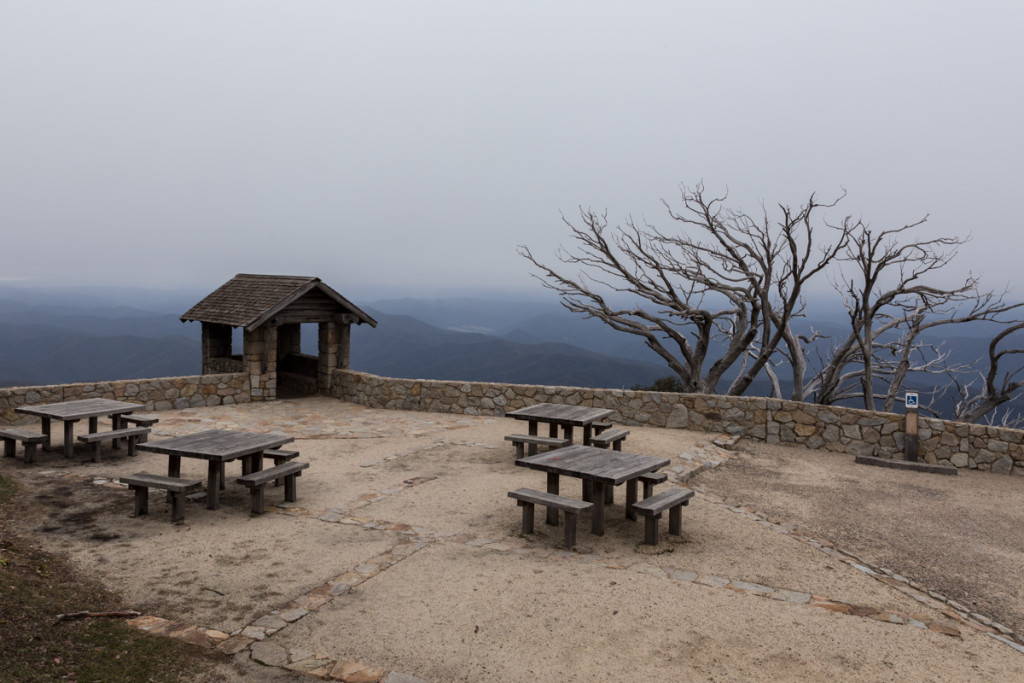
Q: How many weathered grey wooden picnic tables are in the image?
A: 4